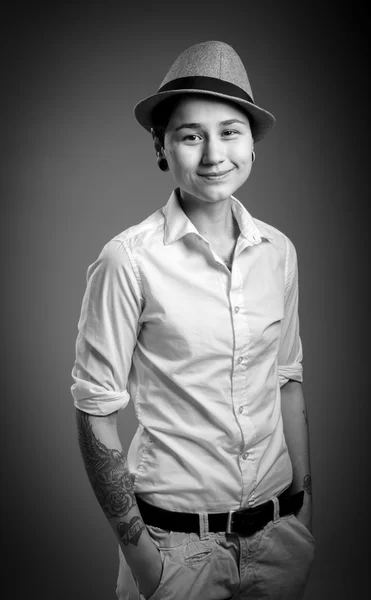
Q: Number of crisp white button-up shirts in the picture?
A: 1